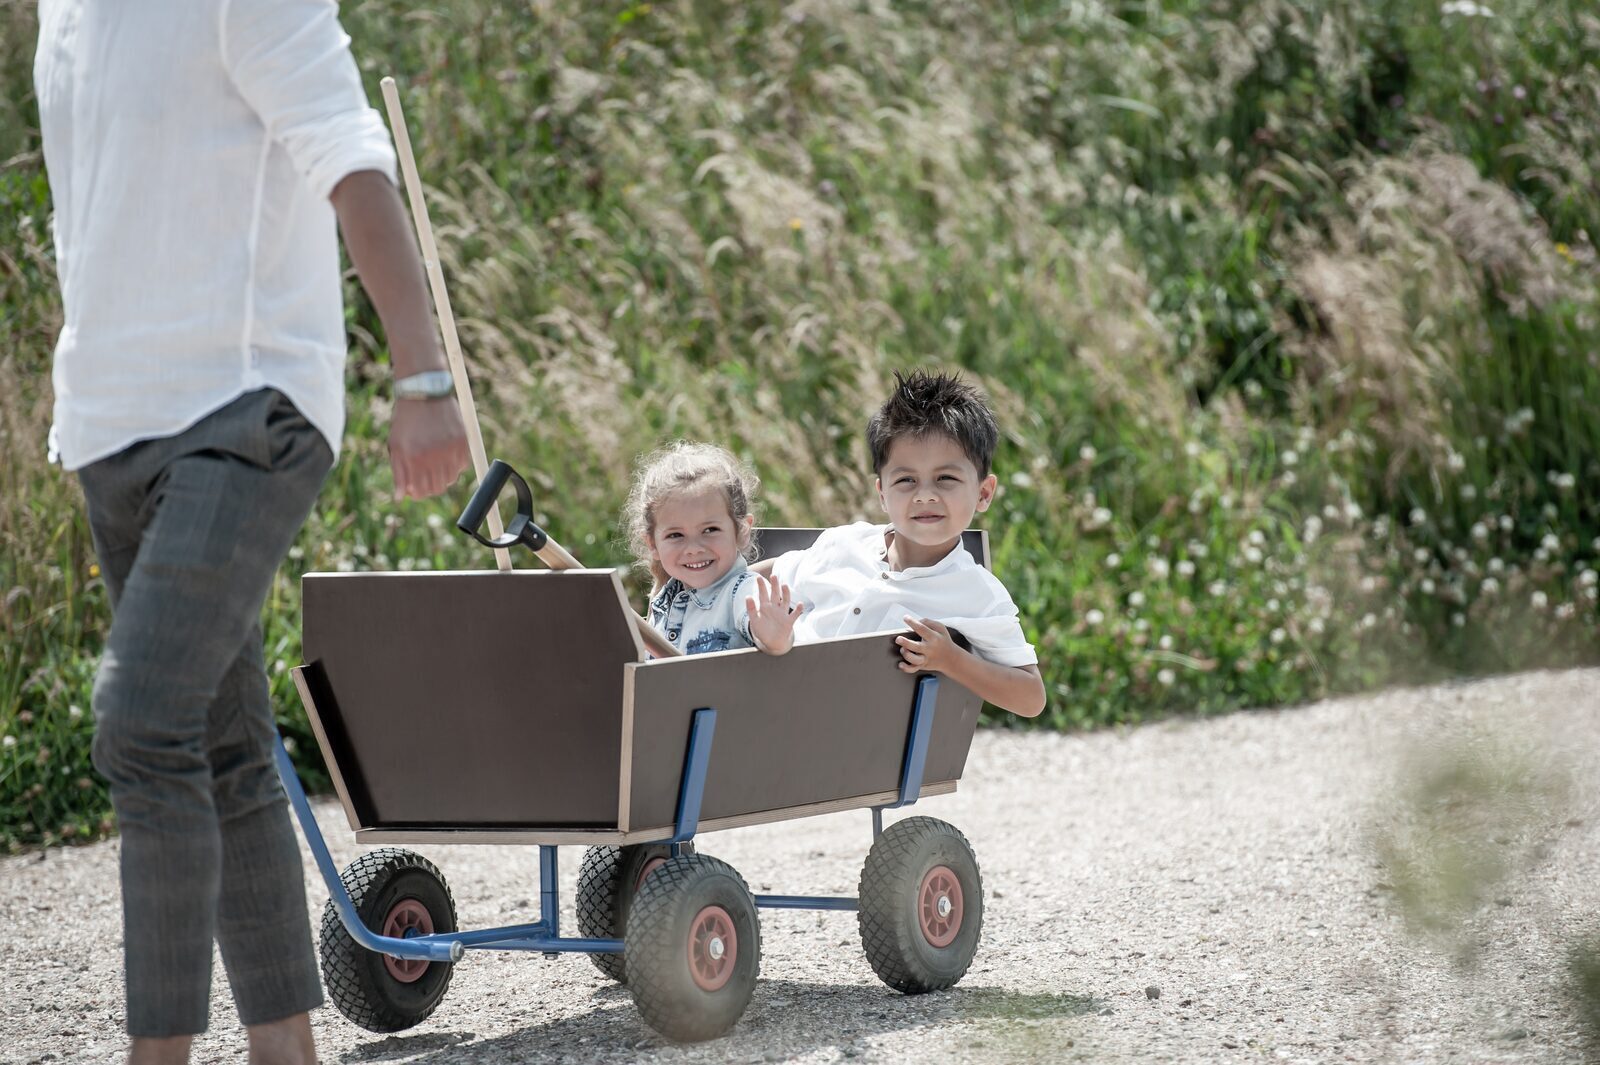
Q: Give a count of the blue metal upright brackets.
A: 2